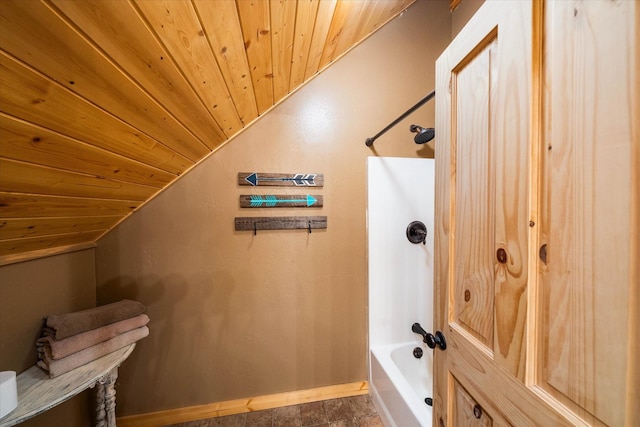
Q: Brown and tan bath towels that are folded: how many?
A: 3